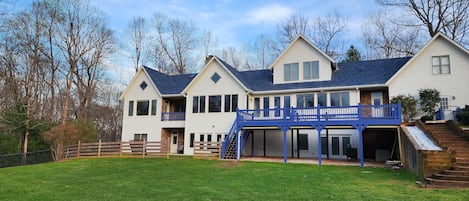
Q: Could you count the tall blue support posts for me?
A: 4